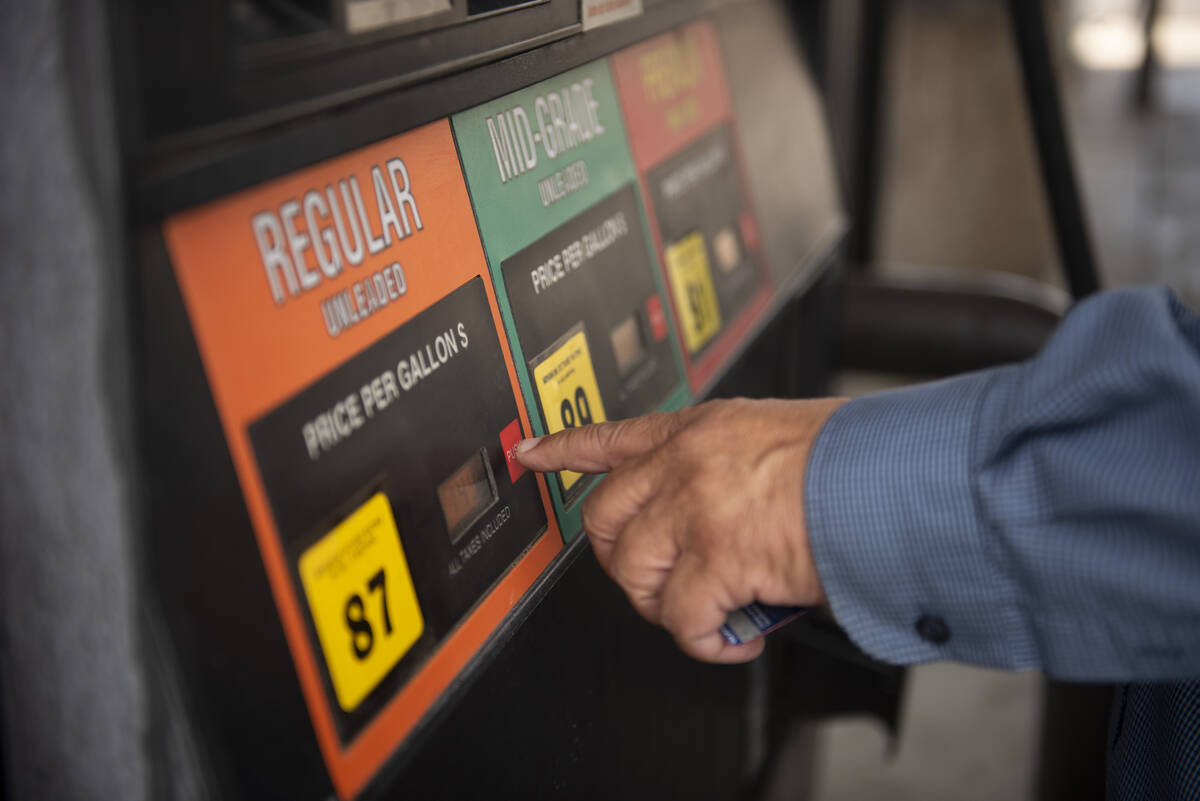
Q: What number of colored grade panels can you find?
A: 3